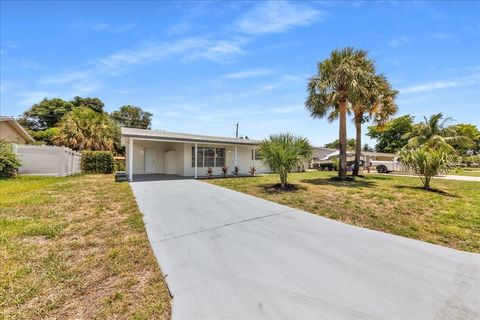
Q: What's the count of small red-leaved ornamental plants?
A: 4